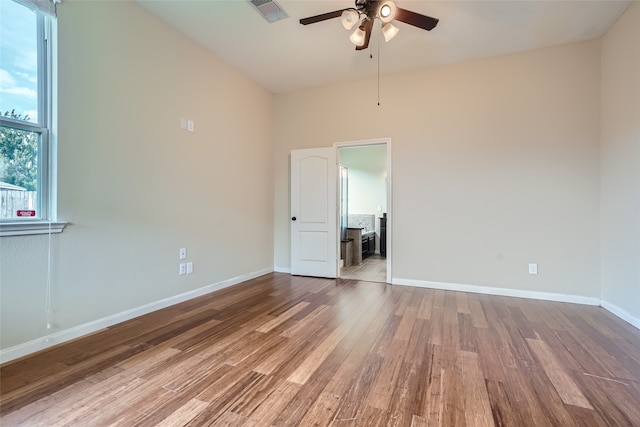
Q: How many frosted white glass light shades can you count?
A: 4